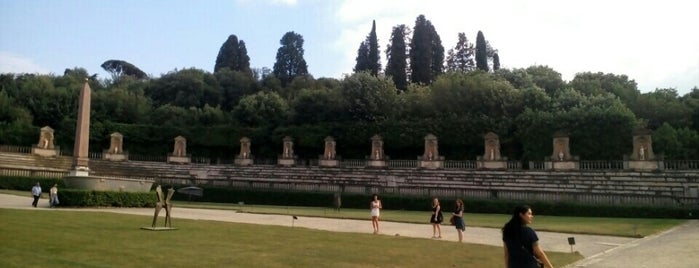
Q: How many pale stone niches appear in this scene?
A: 11